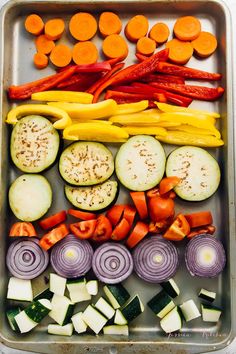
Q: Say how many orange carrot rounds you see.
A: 15